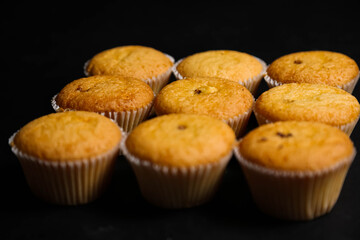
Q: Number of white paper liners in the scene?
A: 9